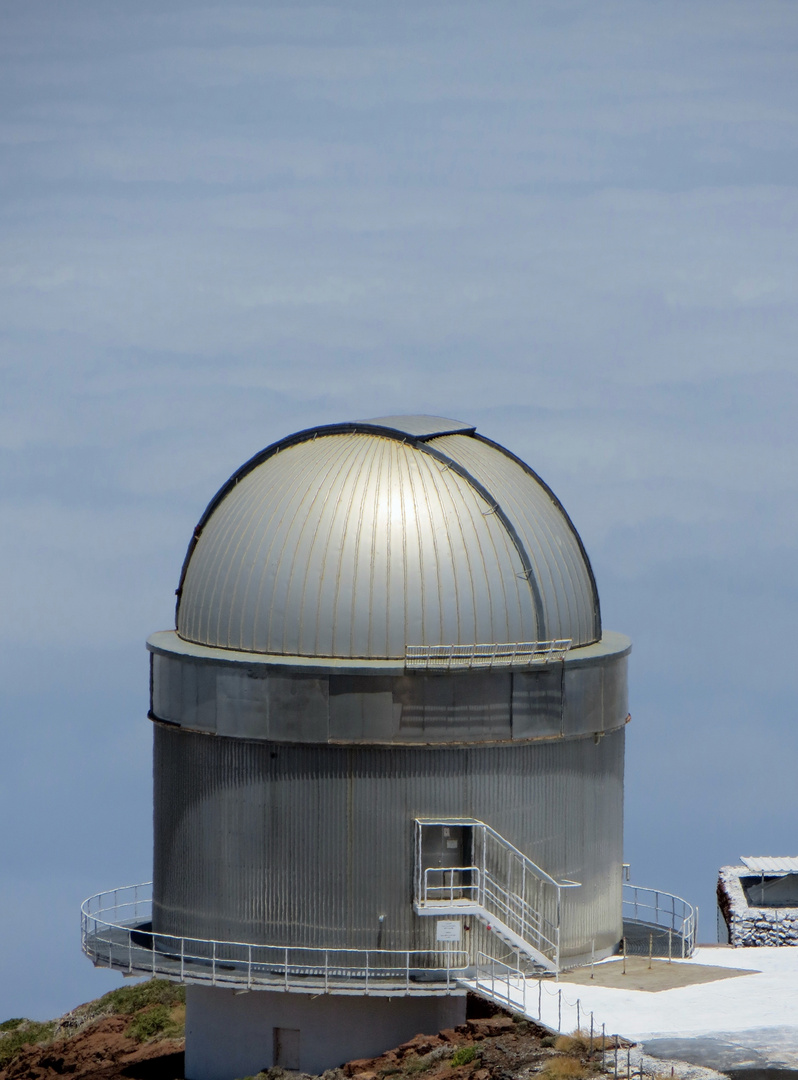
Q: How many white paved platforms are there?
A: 1